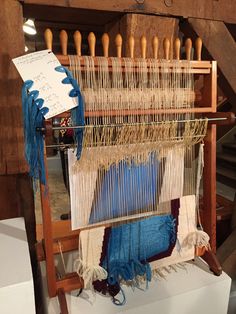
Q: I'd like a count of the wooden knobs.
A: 13